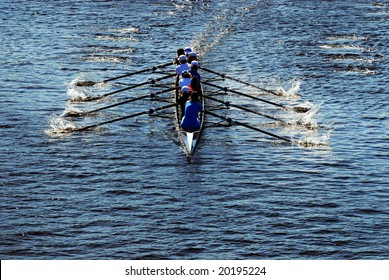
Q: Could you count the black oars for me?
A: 8